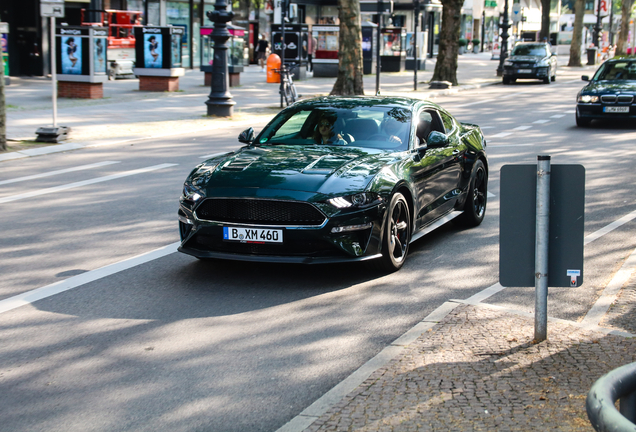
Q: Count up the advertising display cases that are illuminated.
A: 2